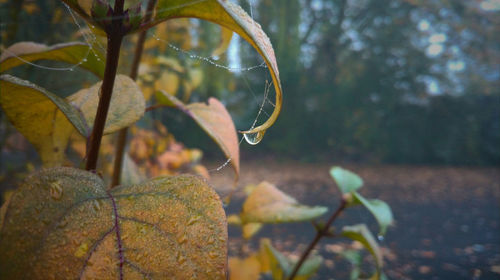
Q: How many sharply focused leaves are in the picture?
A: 2